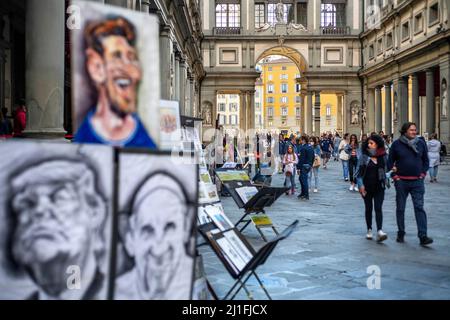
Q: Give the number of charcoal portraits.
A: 2